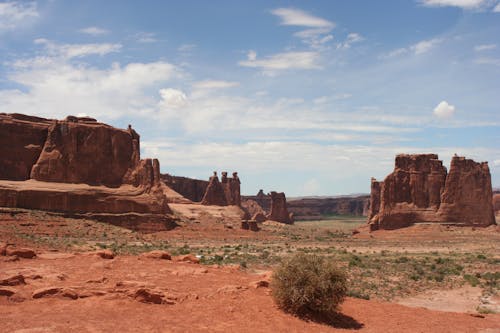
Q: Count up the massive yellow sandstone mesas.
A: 0